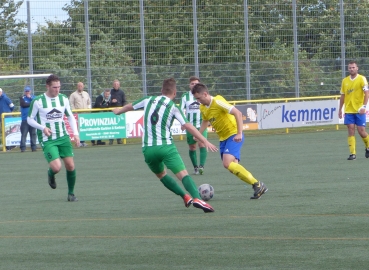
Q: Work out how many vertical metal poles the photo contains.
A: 7